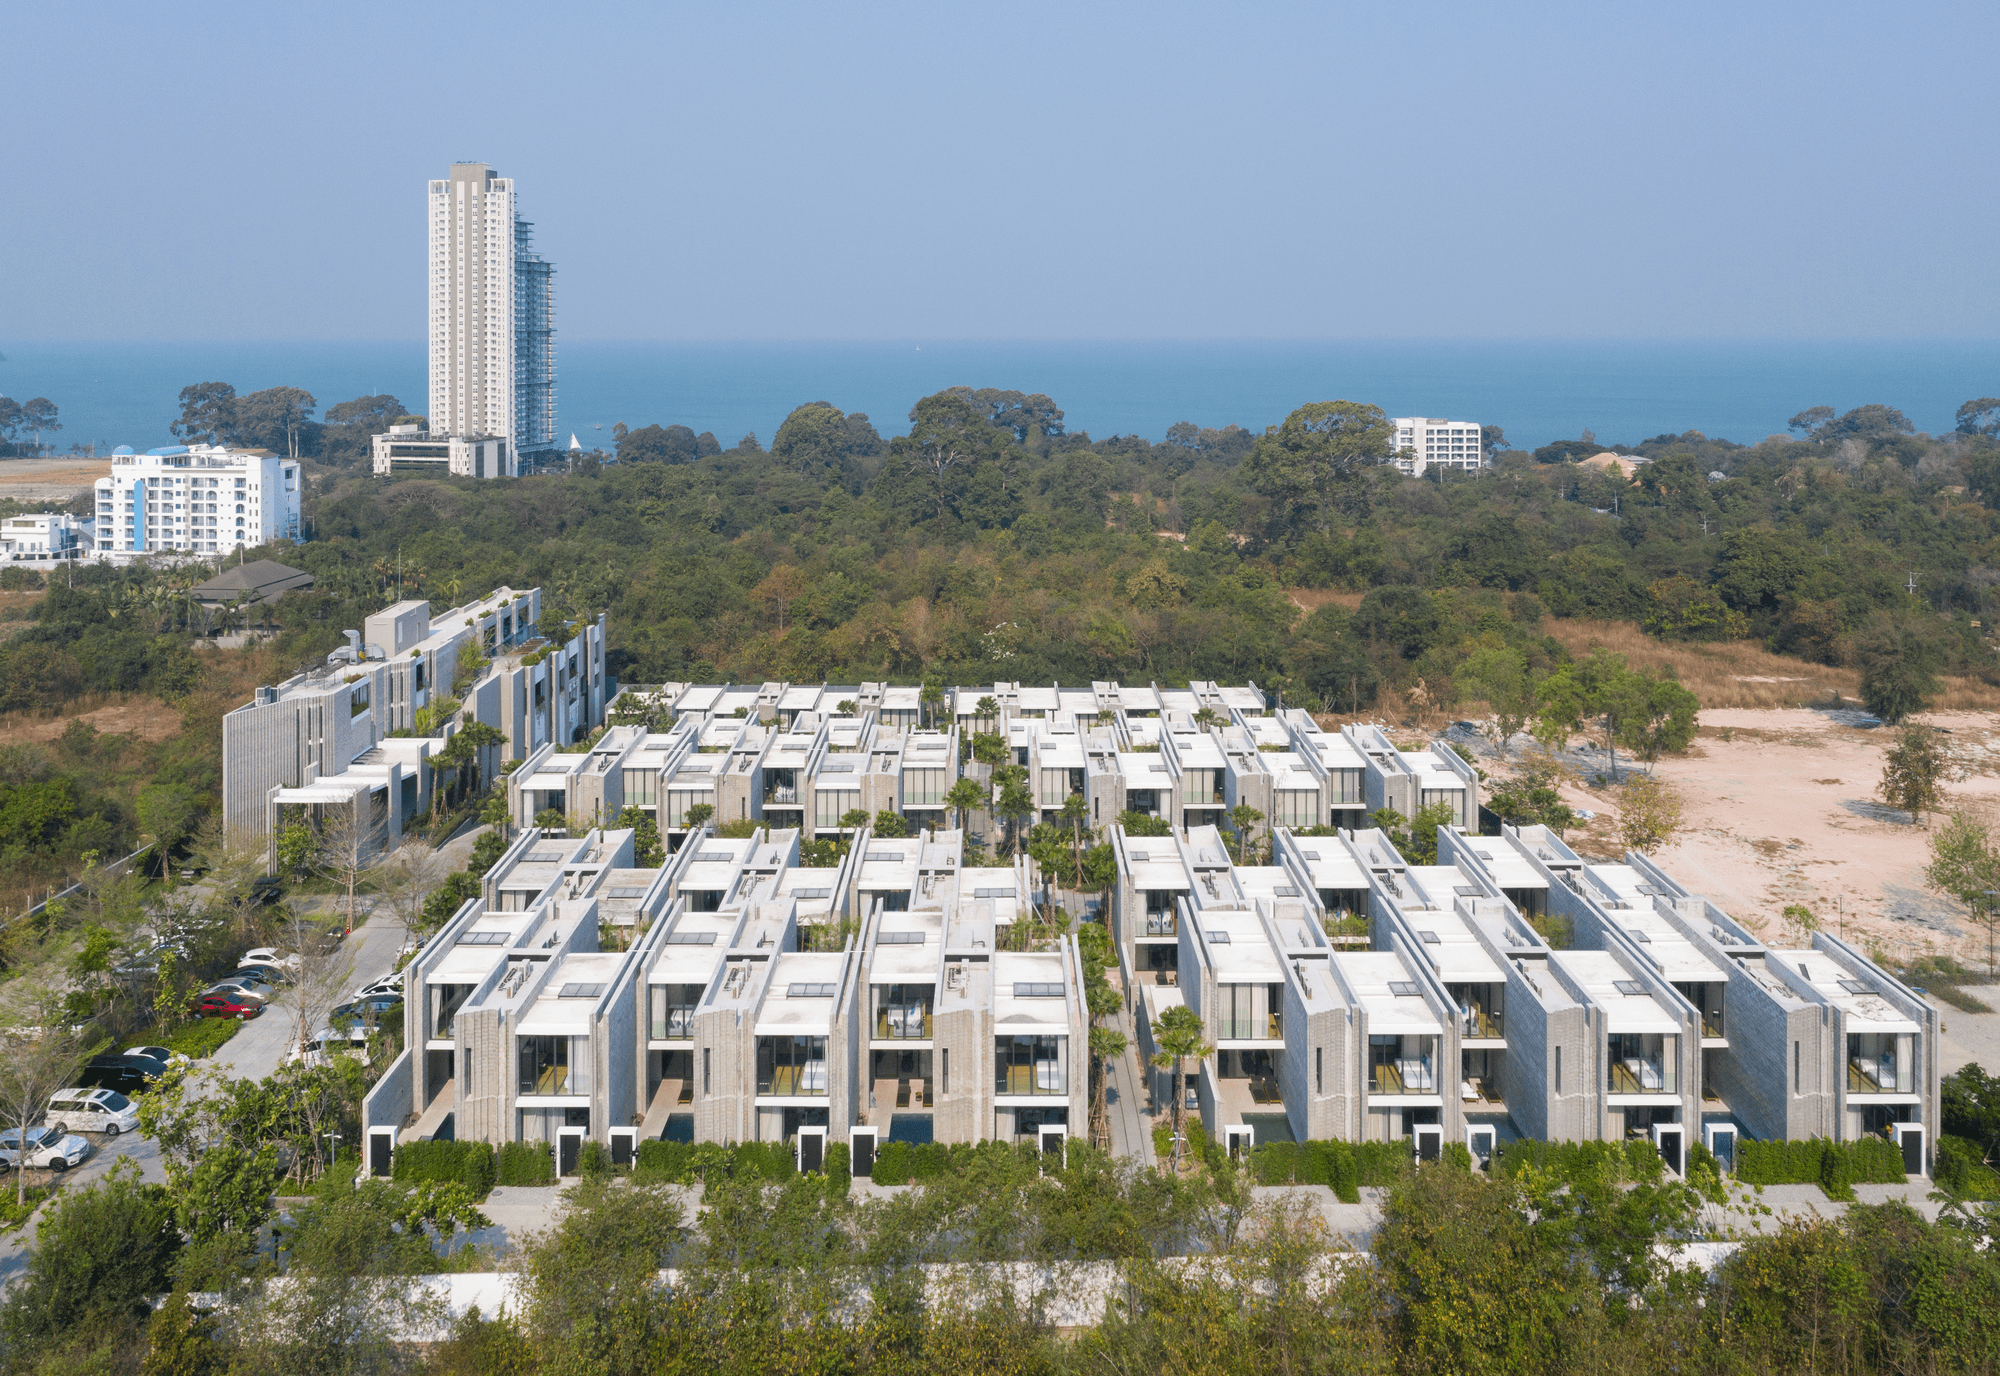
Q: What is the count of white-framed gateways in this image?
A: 12